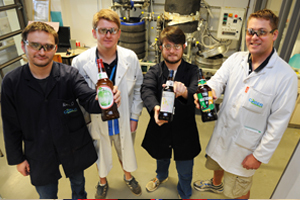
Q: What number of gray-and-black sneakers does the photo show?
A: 2